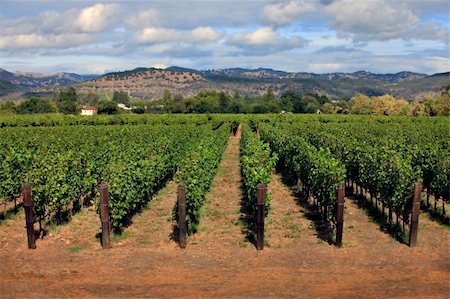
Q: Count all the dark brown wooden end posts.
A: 6